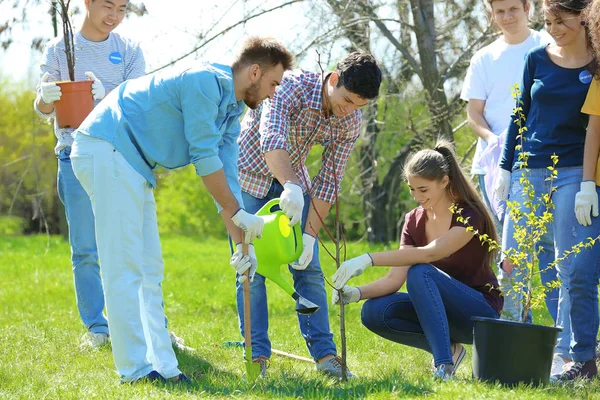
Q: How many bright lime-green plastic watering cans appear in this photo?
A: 1